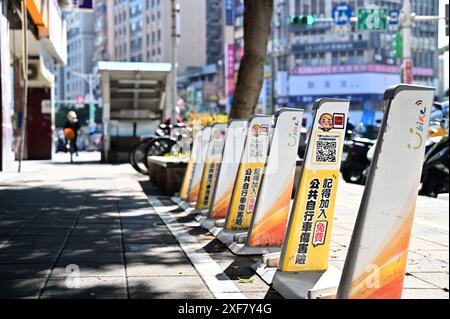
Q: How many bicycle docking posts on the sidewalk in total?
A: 8